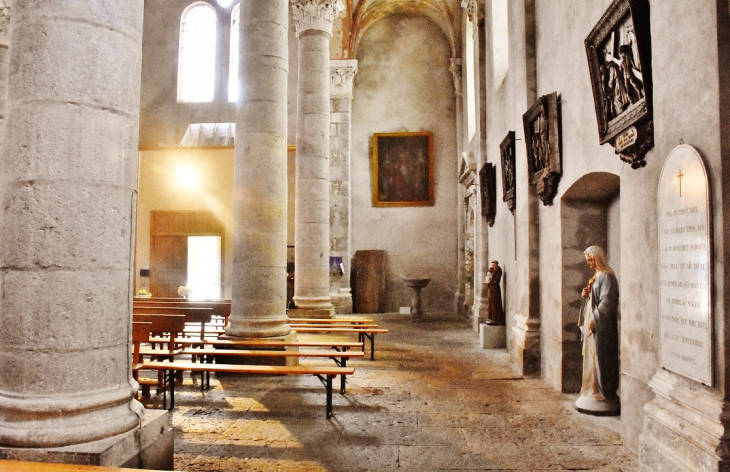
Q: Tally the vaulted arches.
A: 1